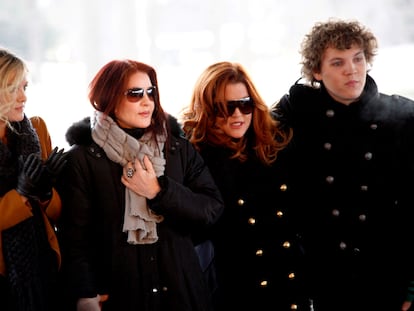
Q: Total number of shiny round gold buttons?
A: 9